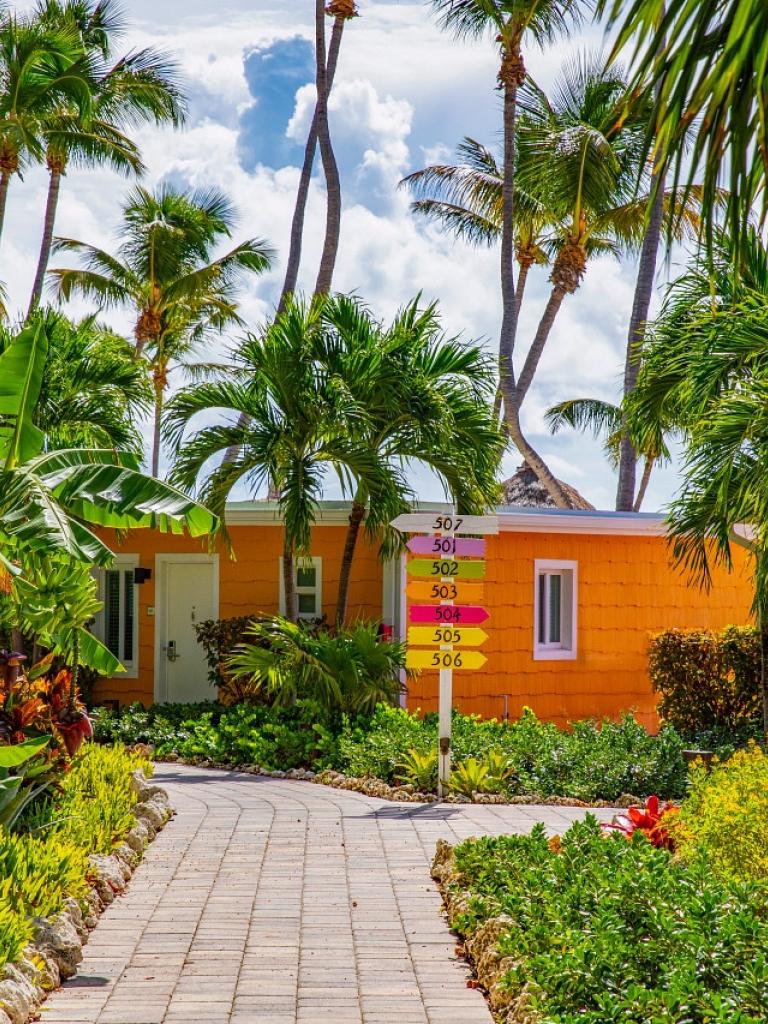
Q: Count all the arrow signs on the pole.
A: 7